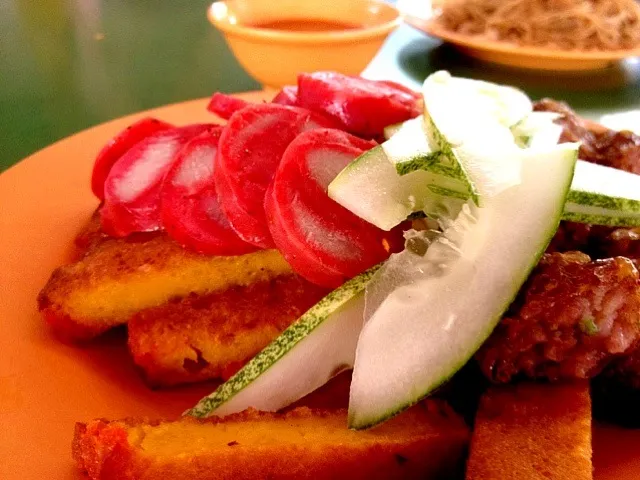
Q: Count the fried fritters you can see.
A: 4